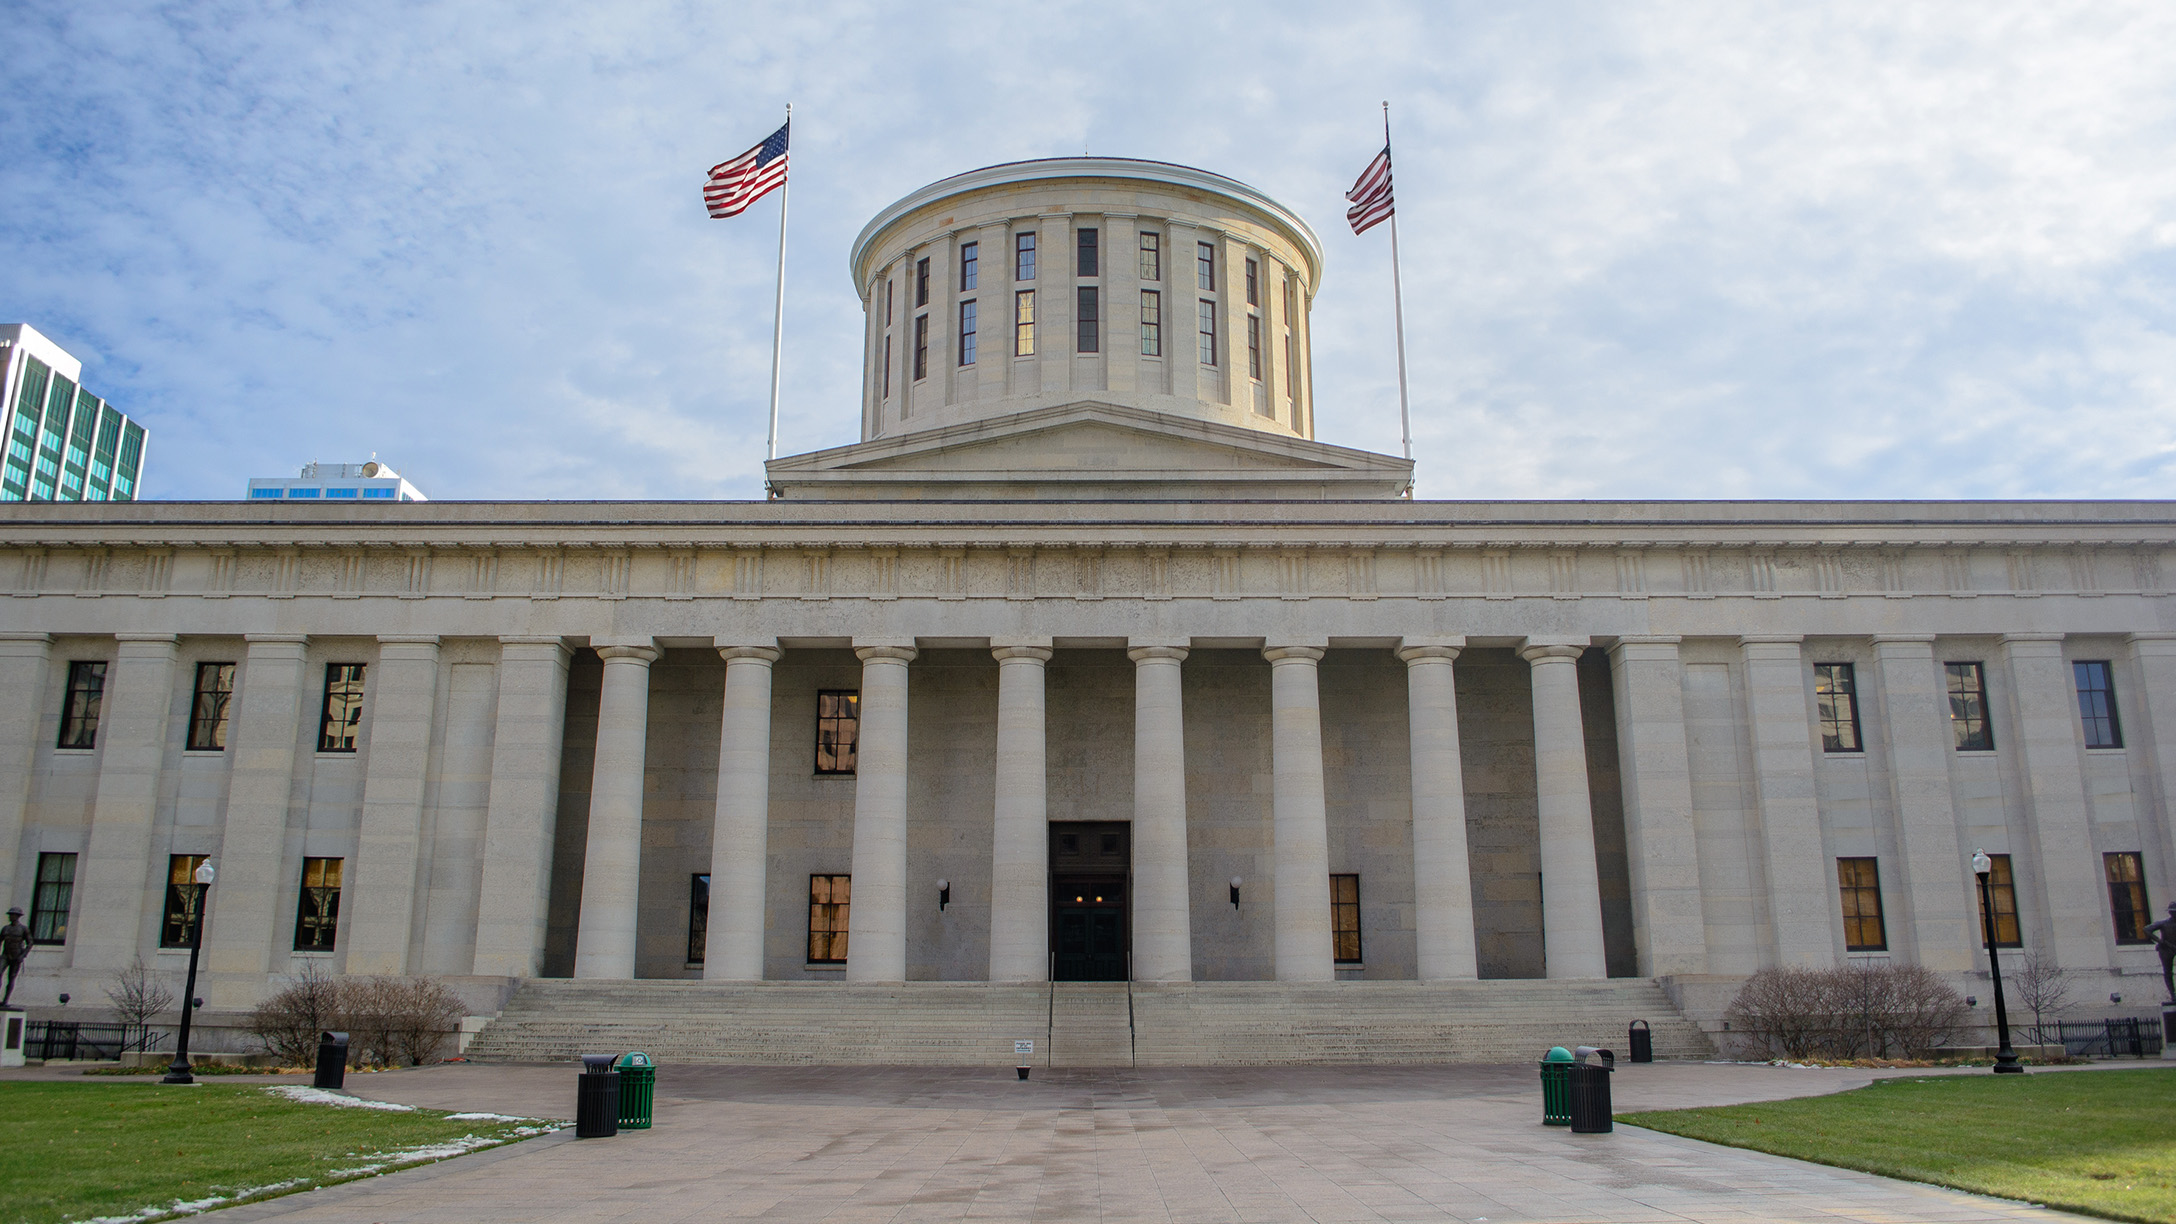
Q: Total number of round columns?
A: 8